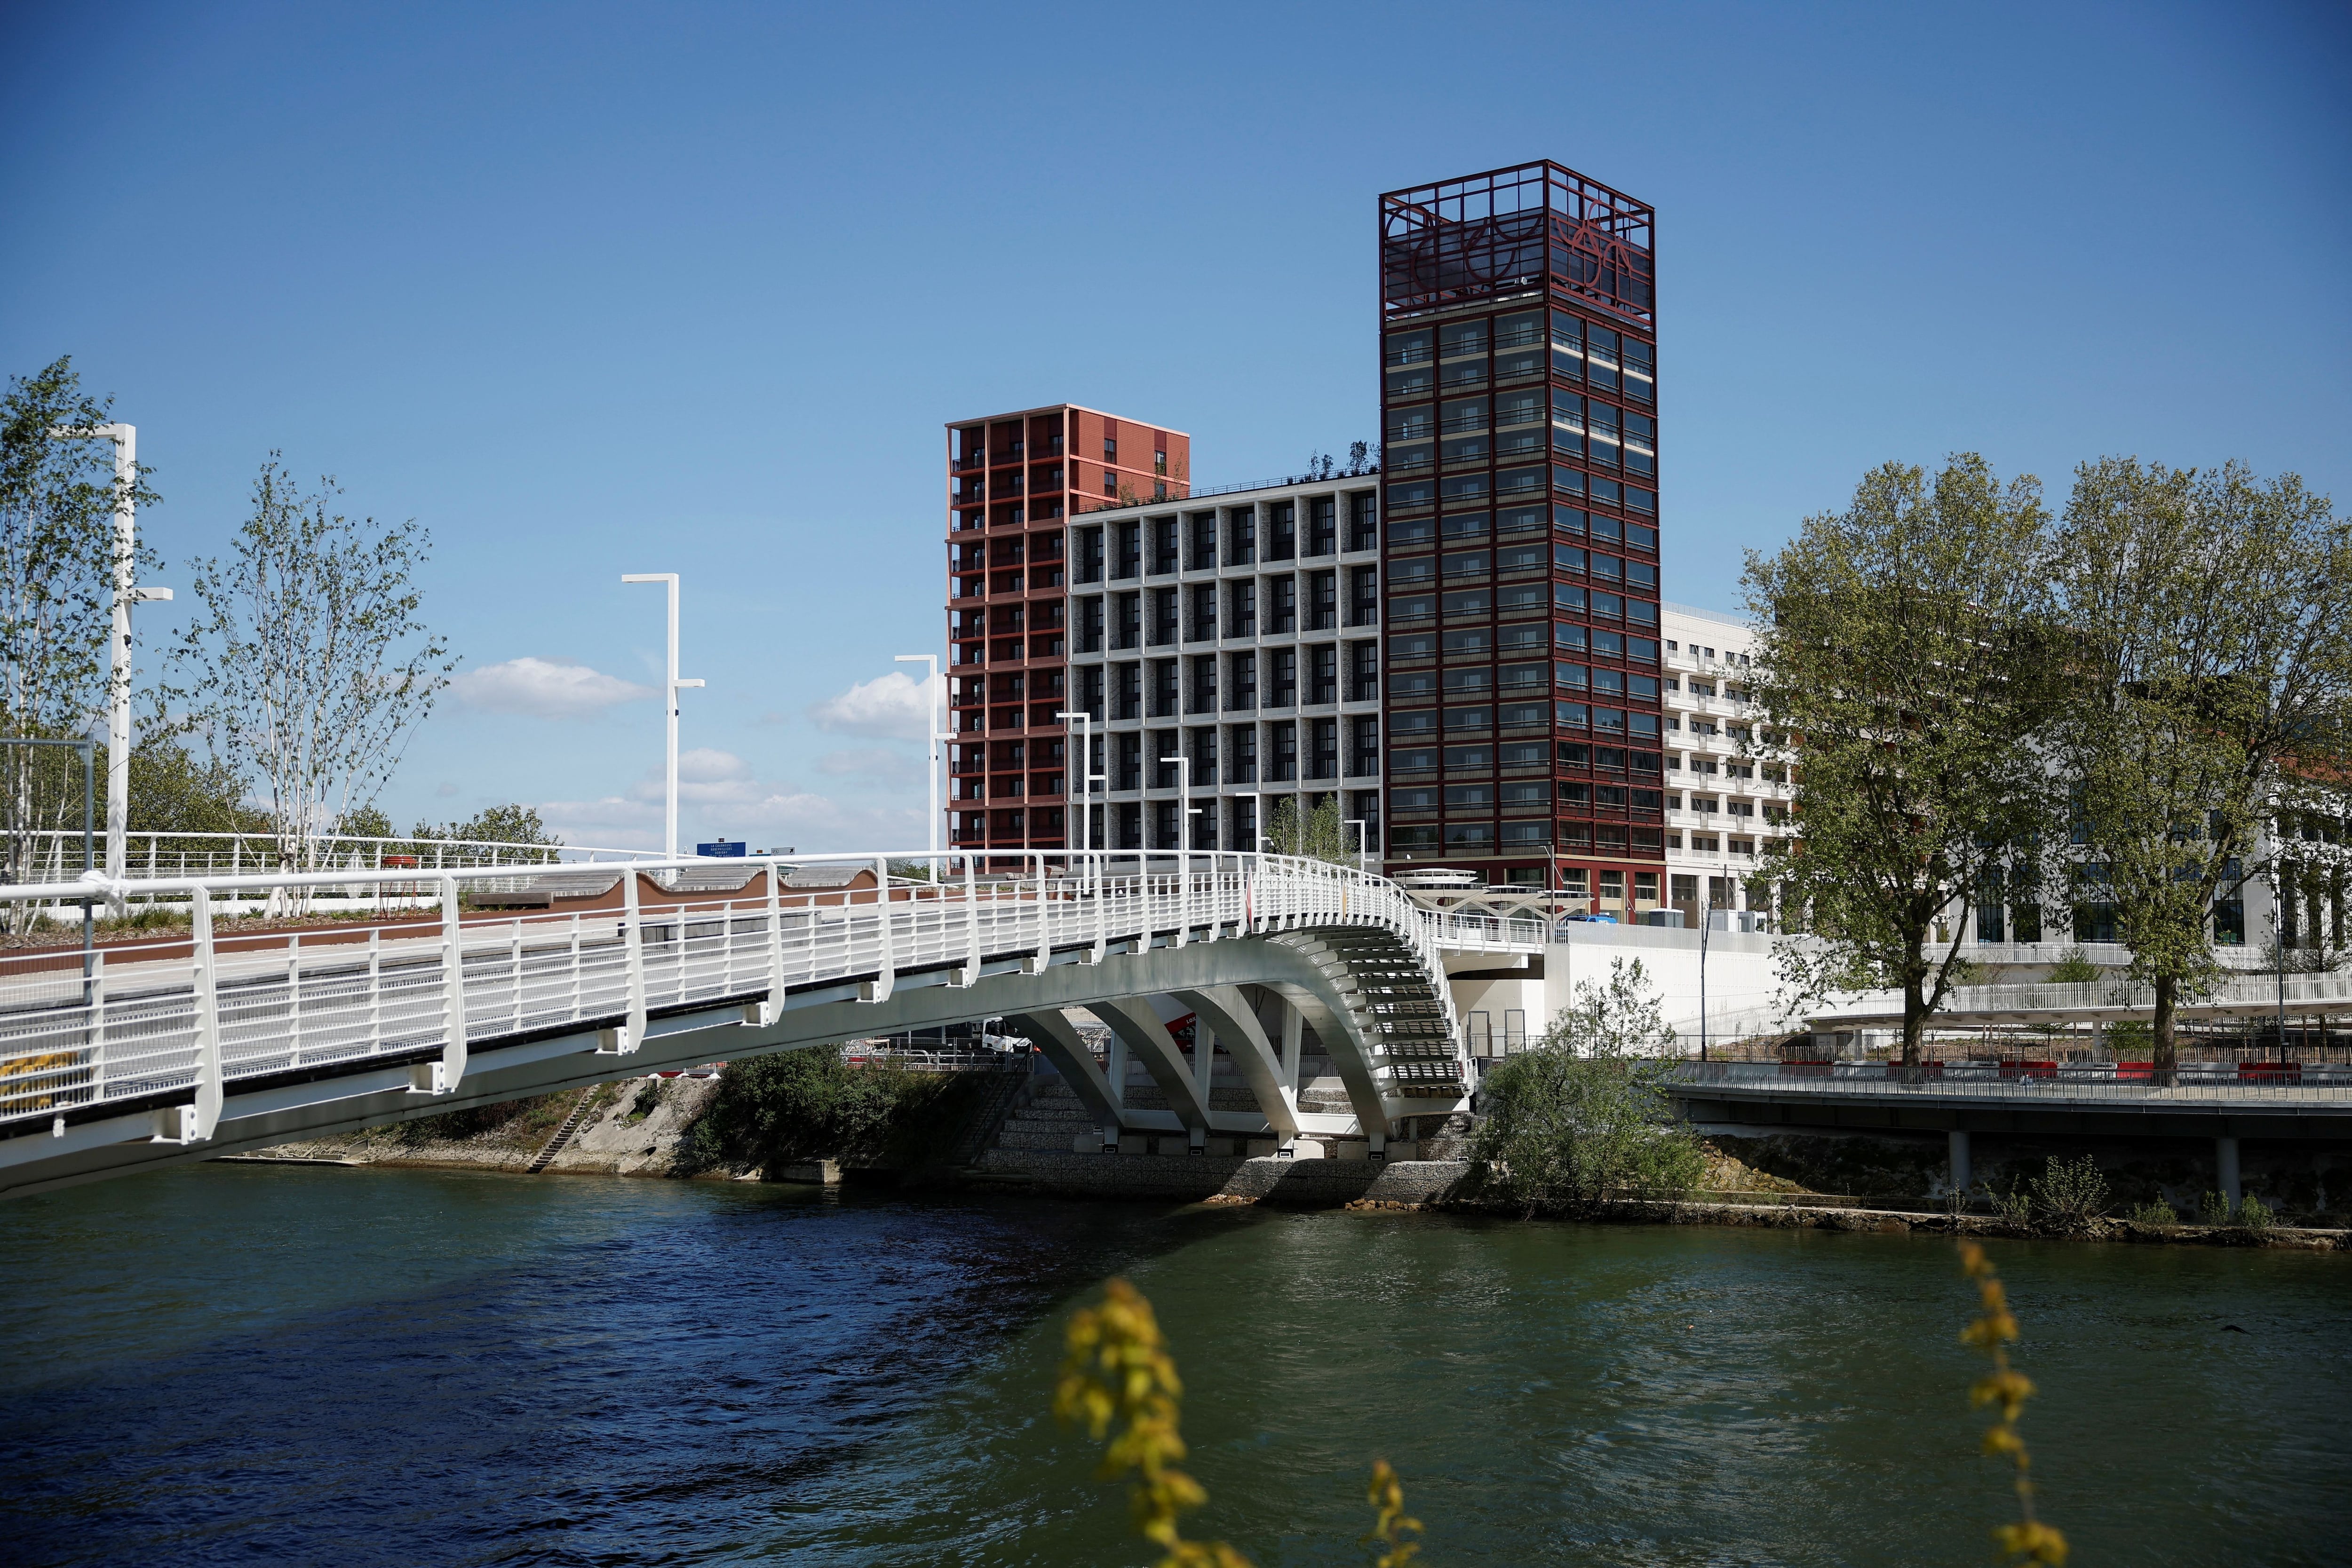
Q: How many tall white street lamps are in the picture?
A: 7